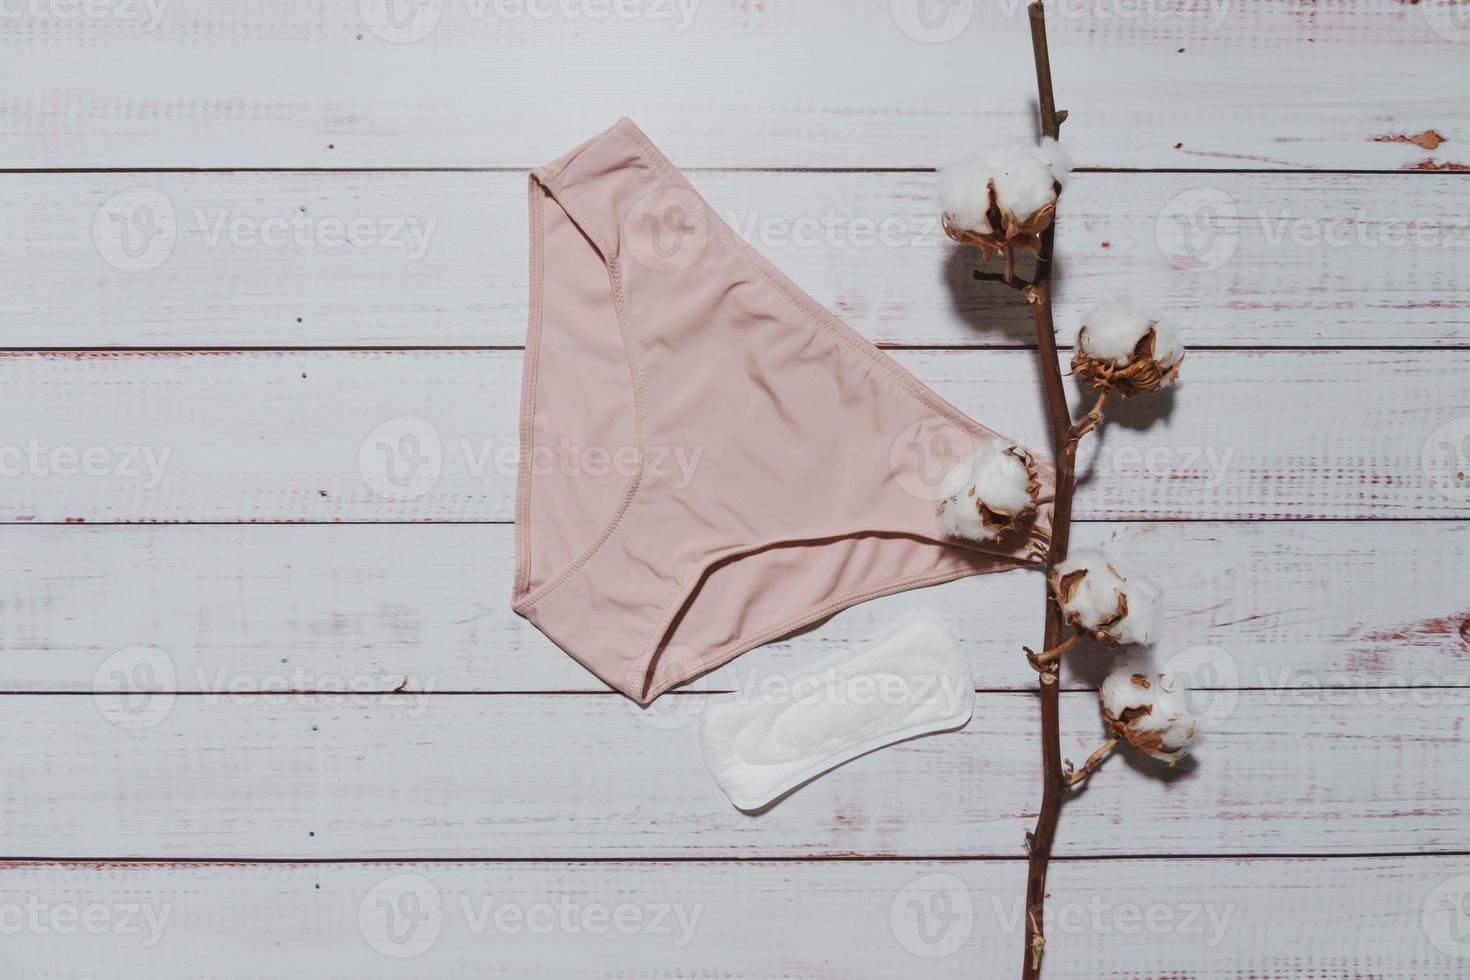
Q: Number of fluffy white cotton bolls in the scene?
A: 5